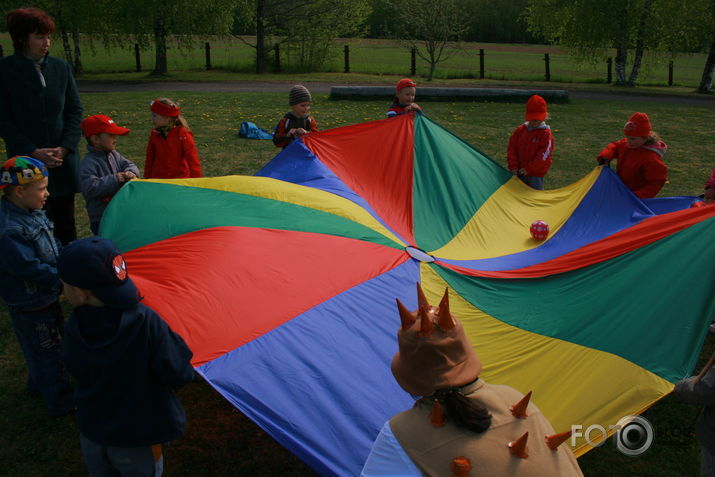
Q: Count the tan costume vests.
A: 1